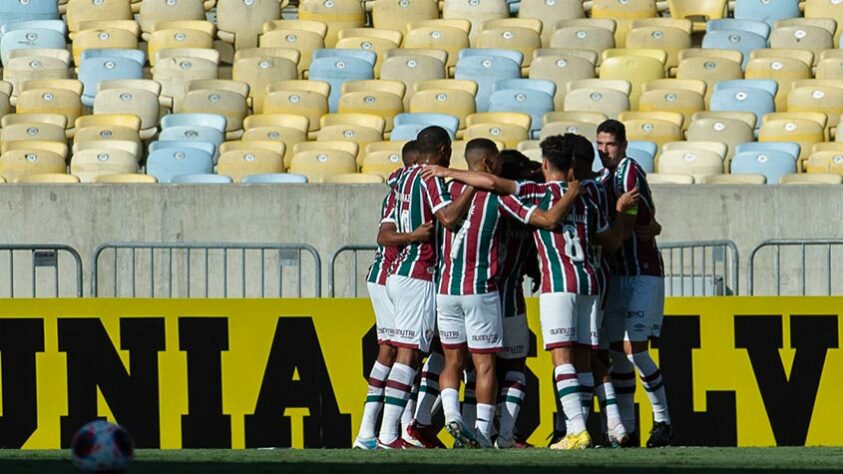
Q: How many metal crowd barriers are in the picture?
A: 5